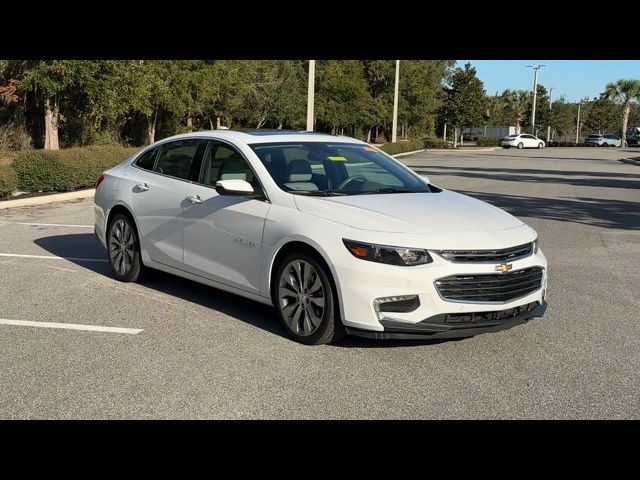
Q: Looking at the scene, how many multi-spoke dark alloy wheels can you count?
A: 2